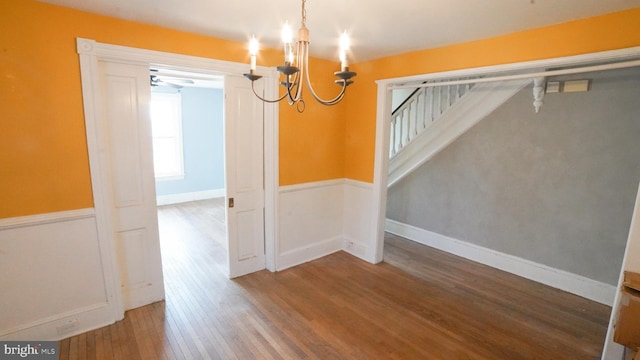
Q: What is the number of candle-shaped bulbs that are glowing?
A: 5